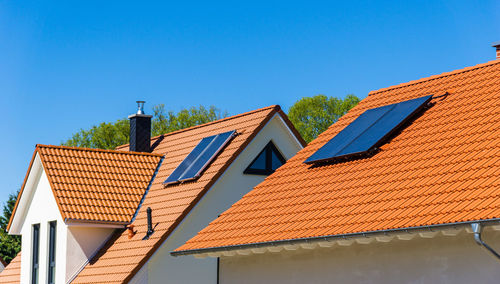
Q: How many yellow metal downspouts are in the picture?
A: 0